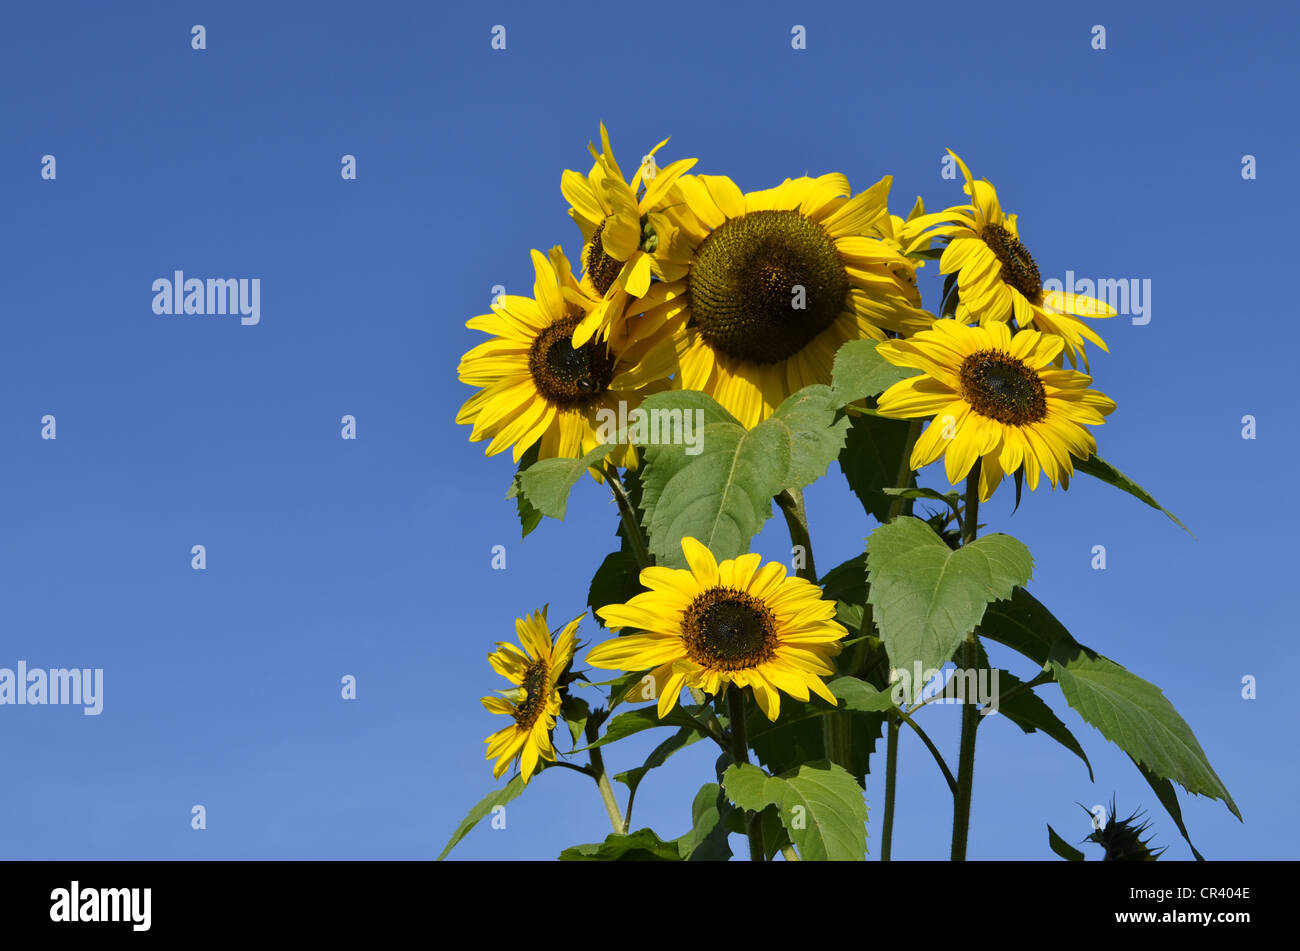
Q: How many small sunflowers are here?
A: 6